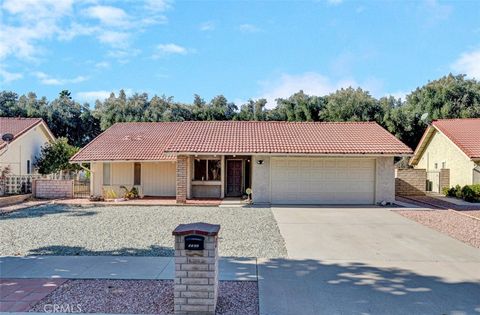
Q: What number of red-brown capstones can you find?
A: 1